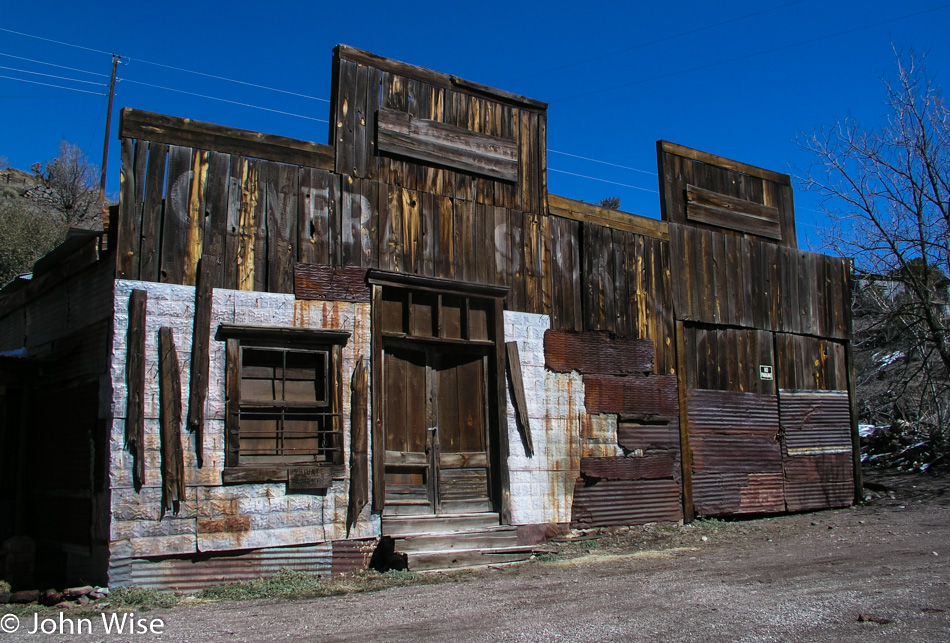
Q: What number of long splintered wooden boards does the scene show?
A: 5